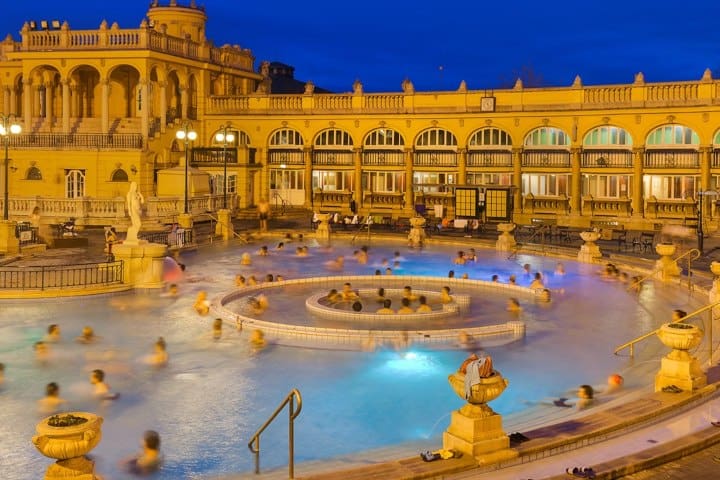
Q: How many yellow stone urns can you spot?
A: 9